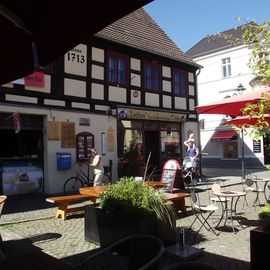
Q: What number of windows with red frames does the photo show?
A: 3